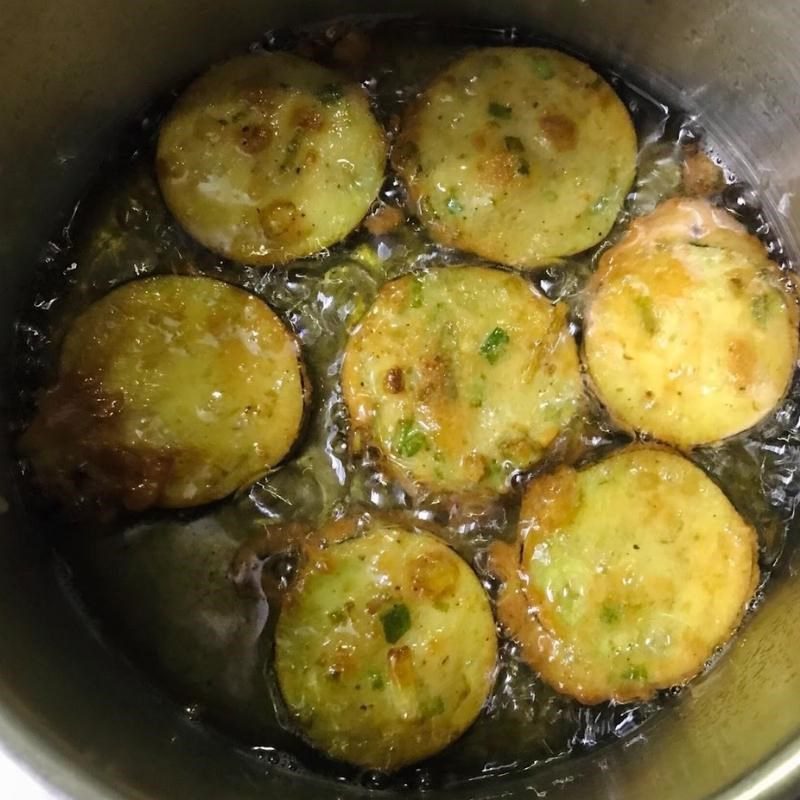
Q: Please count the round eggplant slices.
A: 7